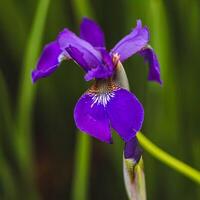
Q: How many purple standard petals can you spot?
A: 3